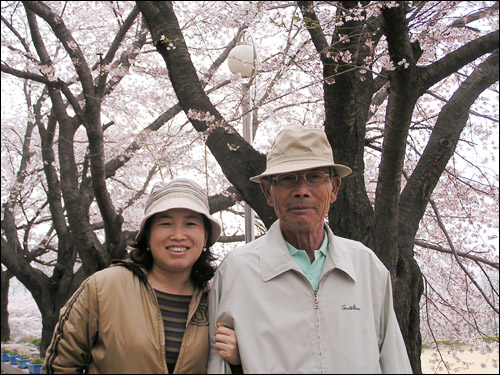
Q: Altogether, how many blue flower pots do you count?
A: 4